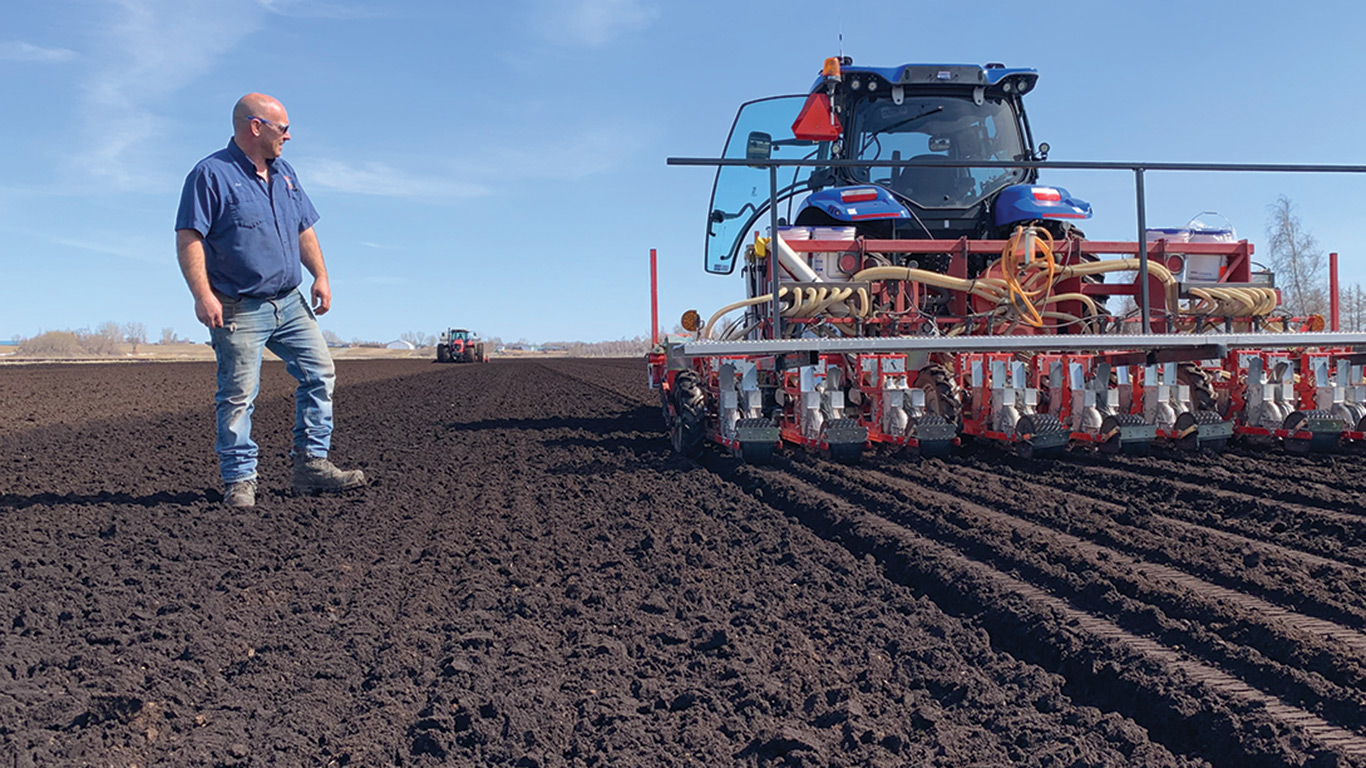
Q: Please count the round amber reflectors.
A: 2